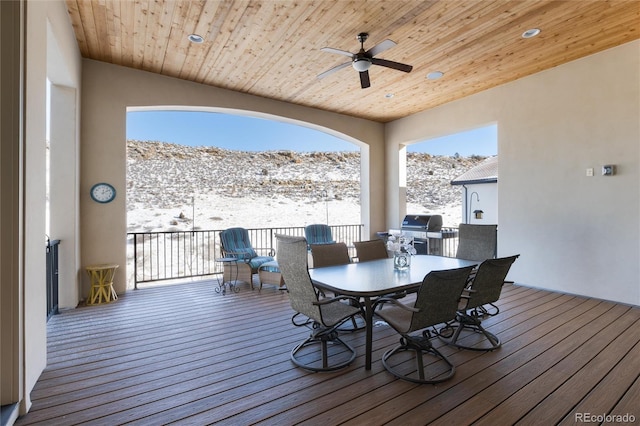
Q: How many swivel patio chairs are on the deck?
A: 6